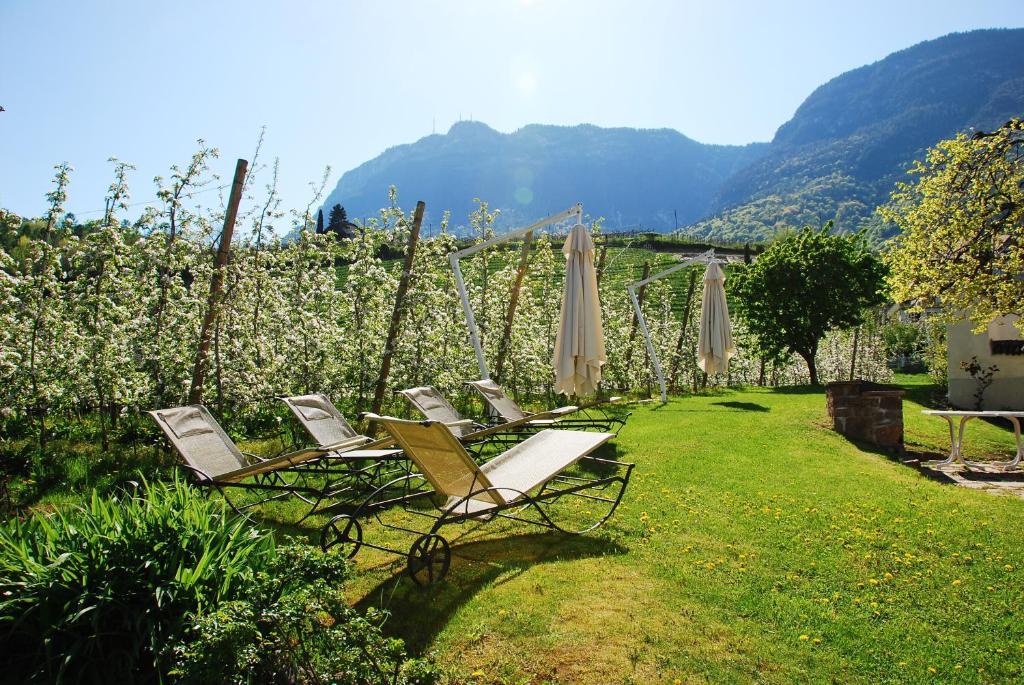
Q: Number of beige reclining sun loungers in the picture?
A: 5